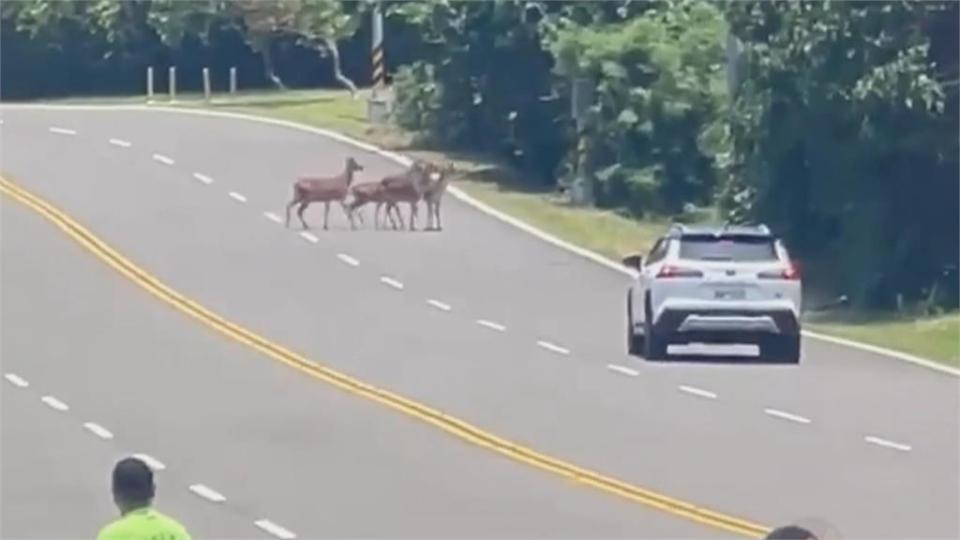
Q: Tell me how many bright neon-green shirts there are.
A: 1